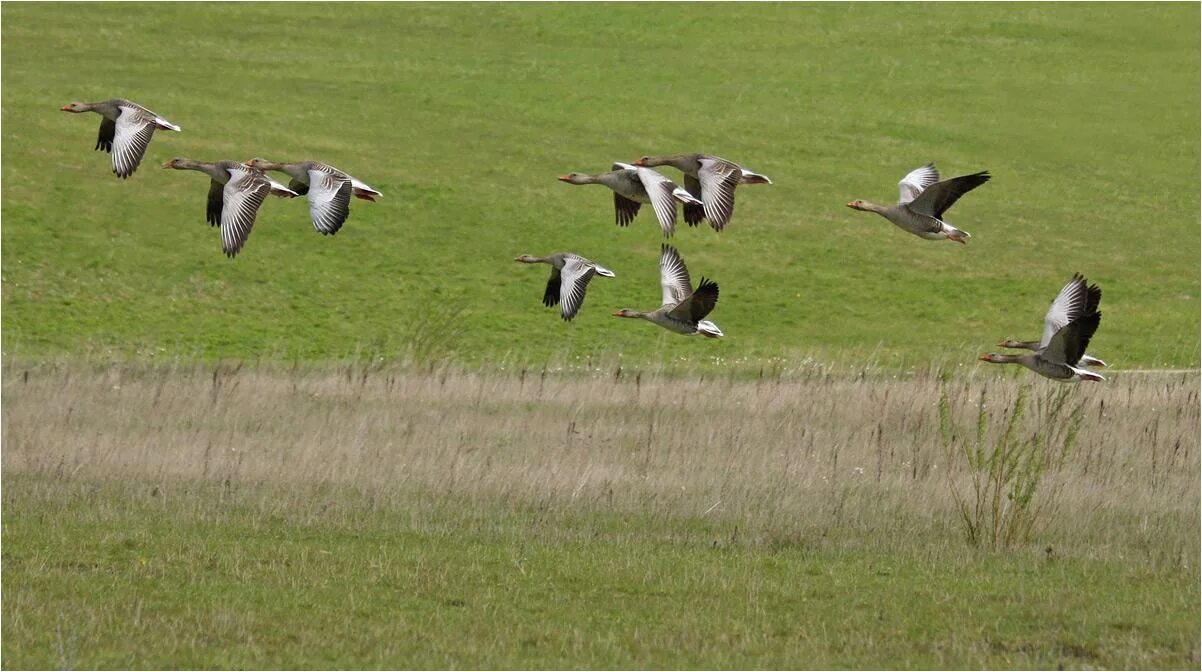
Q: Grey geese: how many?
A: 10